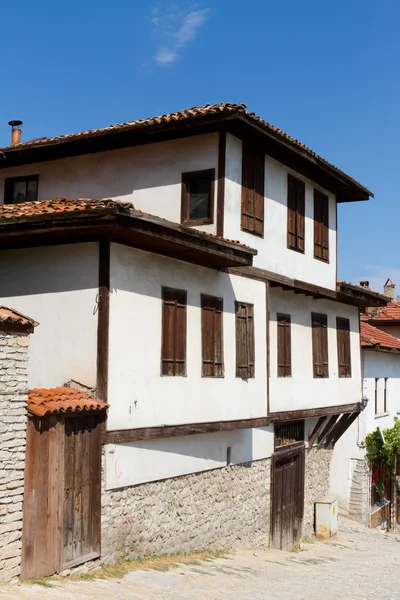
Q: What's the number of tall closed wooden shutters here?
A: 9